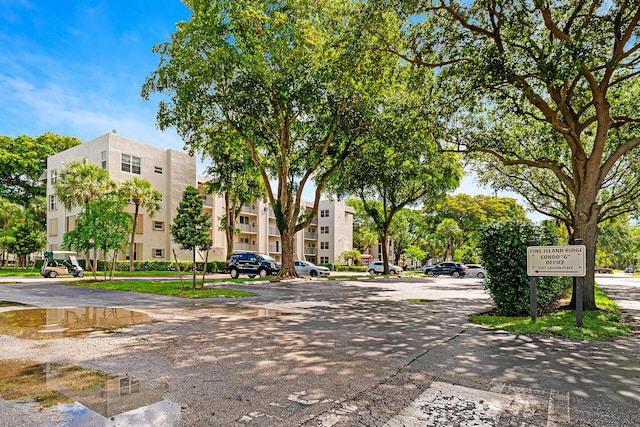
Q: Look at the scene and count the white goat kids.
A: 0